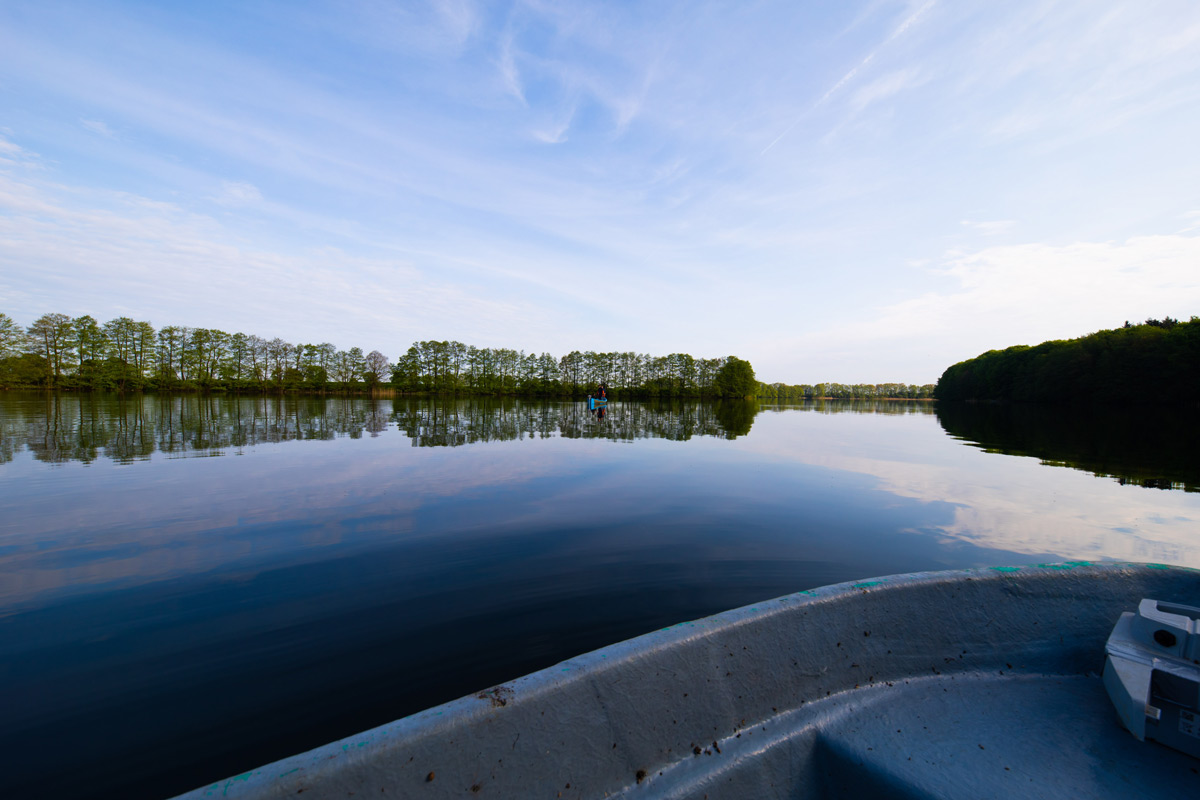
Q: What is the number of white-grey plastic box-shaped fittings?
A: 1